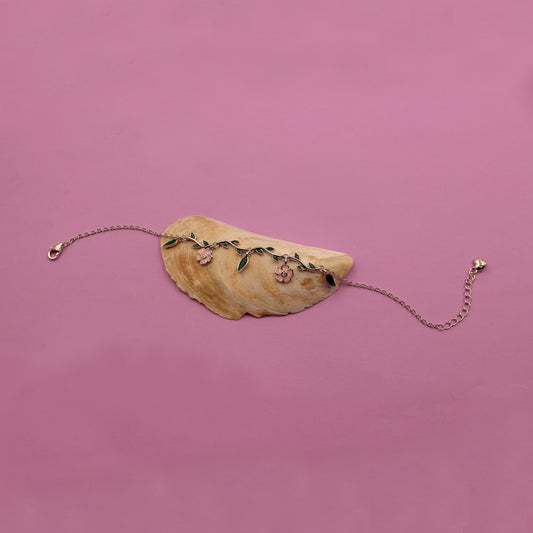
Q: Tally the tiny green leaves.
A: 12